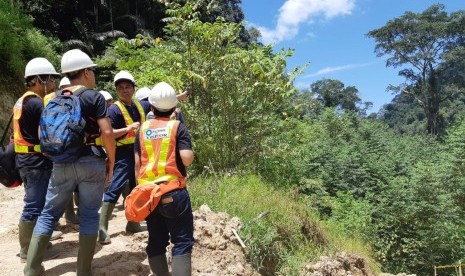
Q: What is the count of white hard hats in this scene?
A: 7